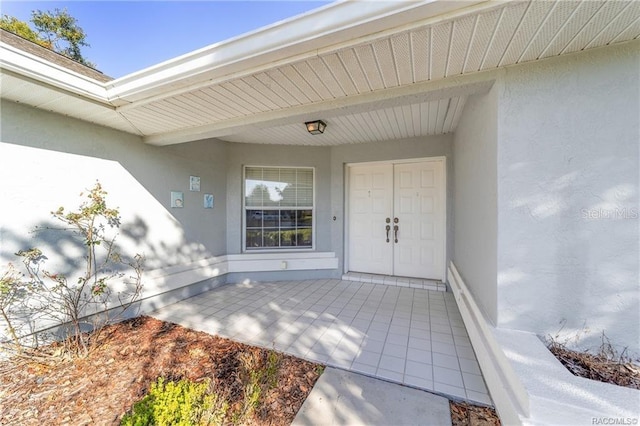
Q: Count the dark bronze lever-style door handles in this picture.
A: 2